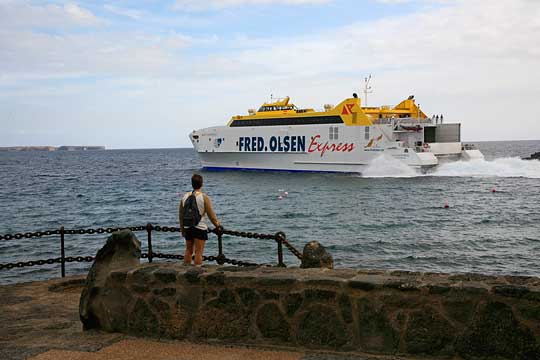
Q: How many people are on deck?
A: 3